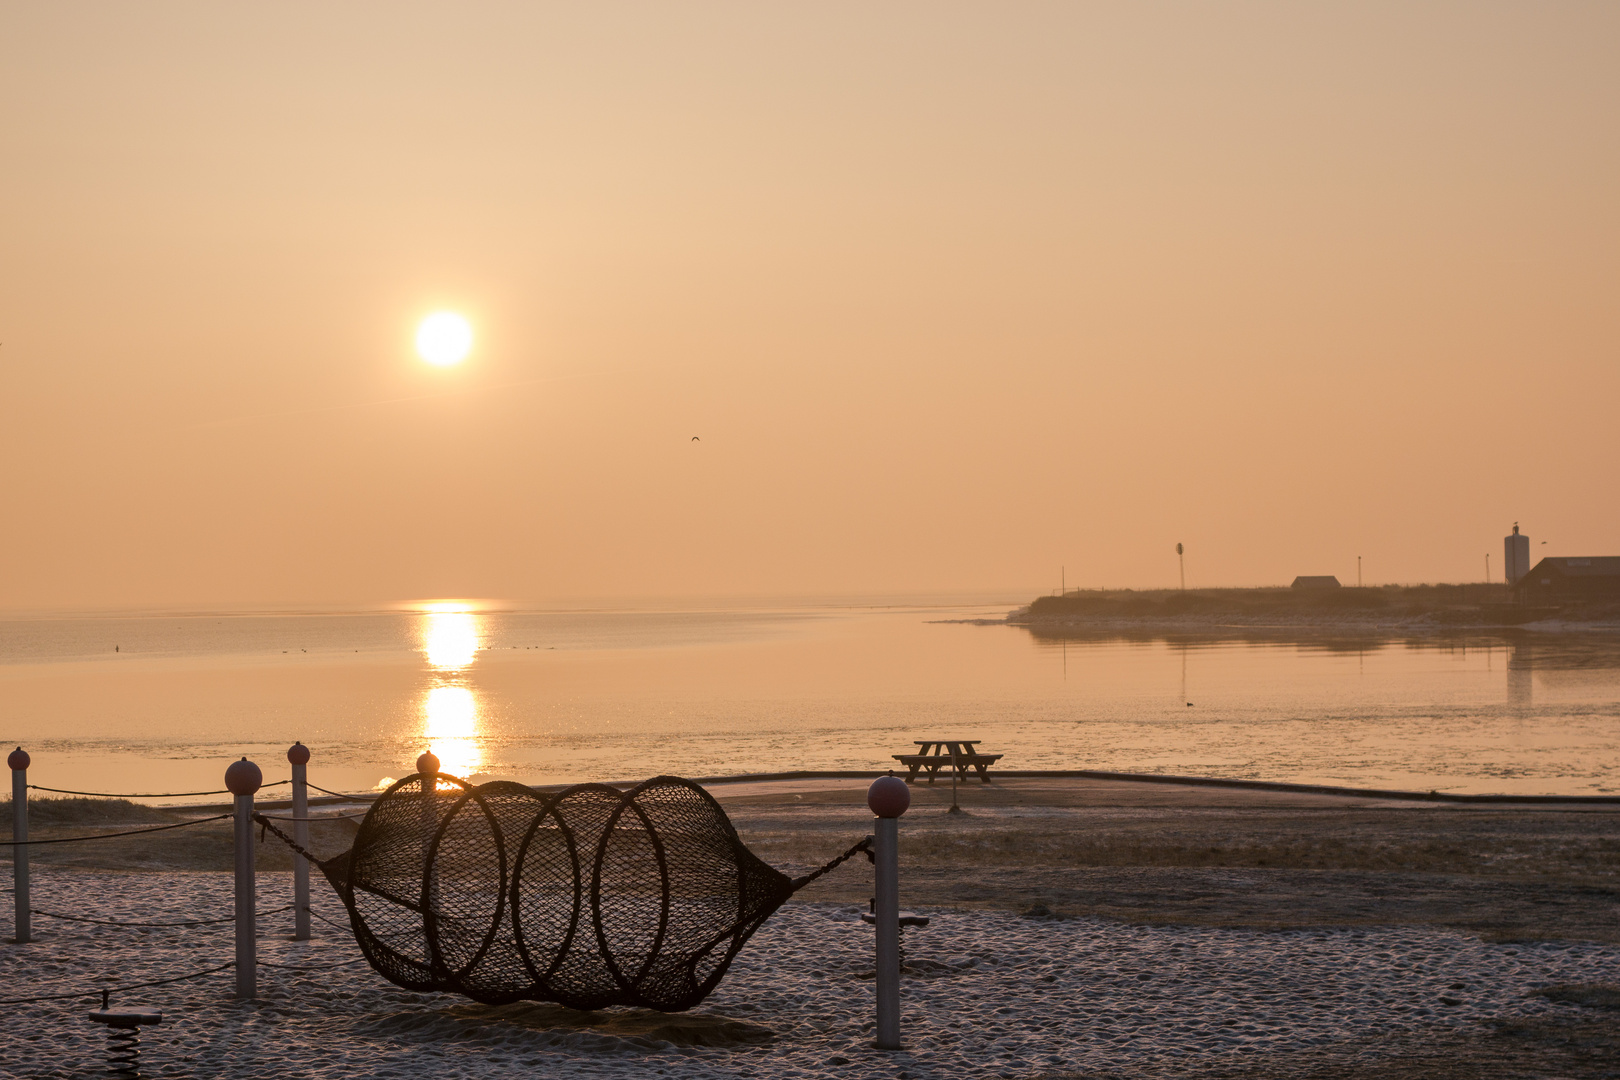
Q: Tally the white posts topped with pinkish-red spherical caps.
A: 5